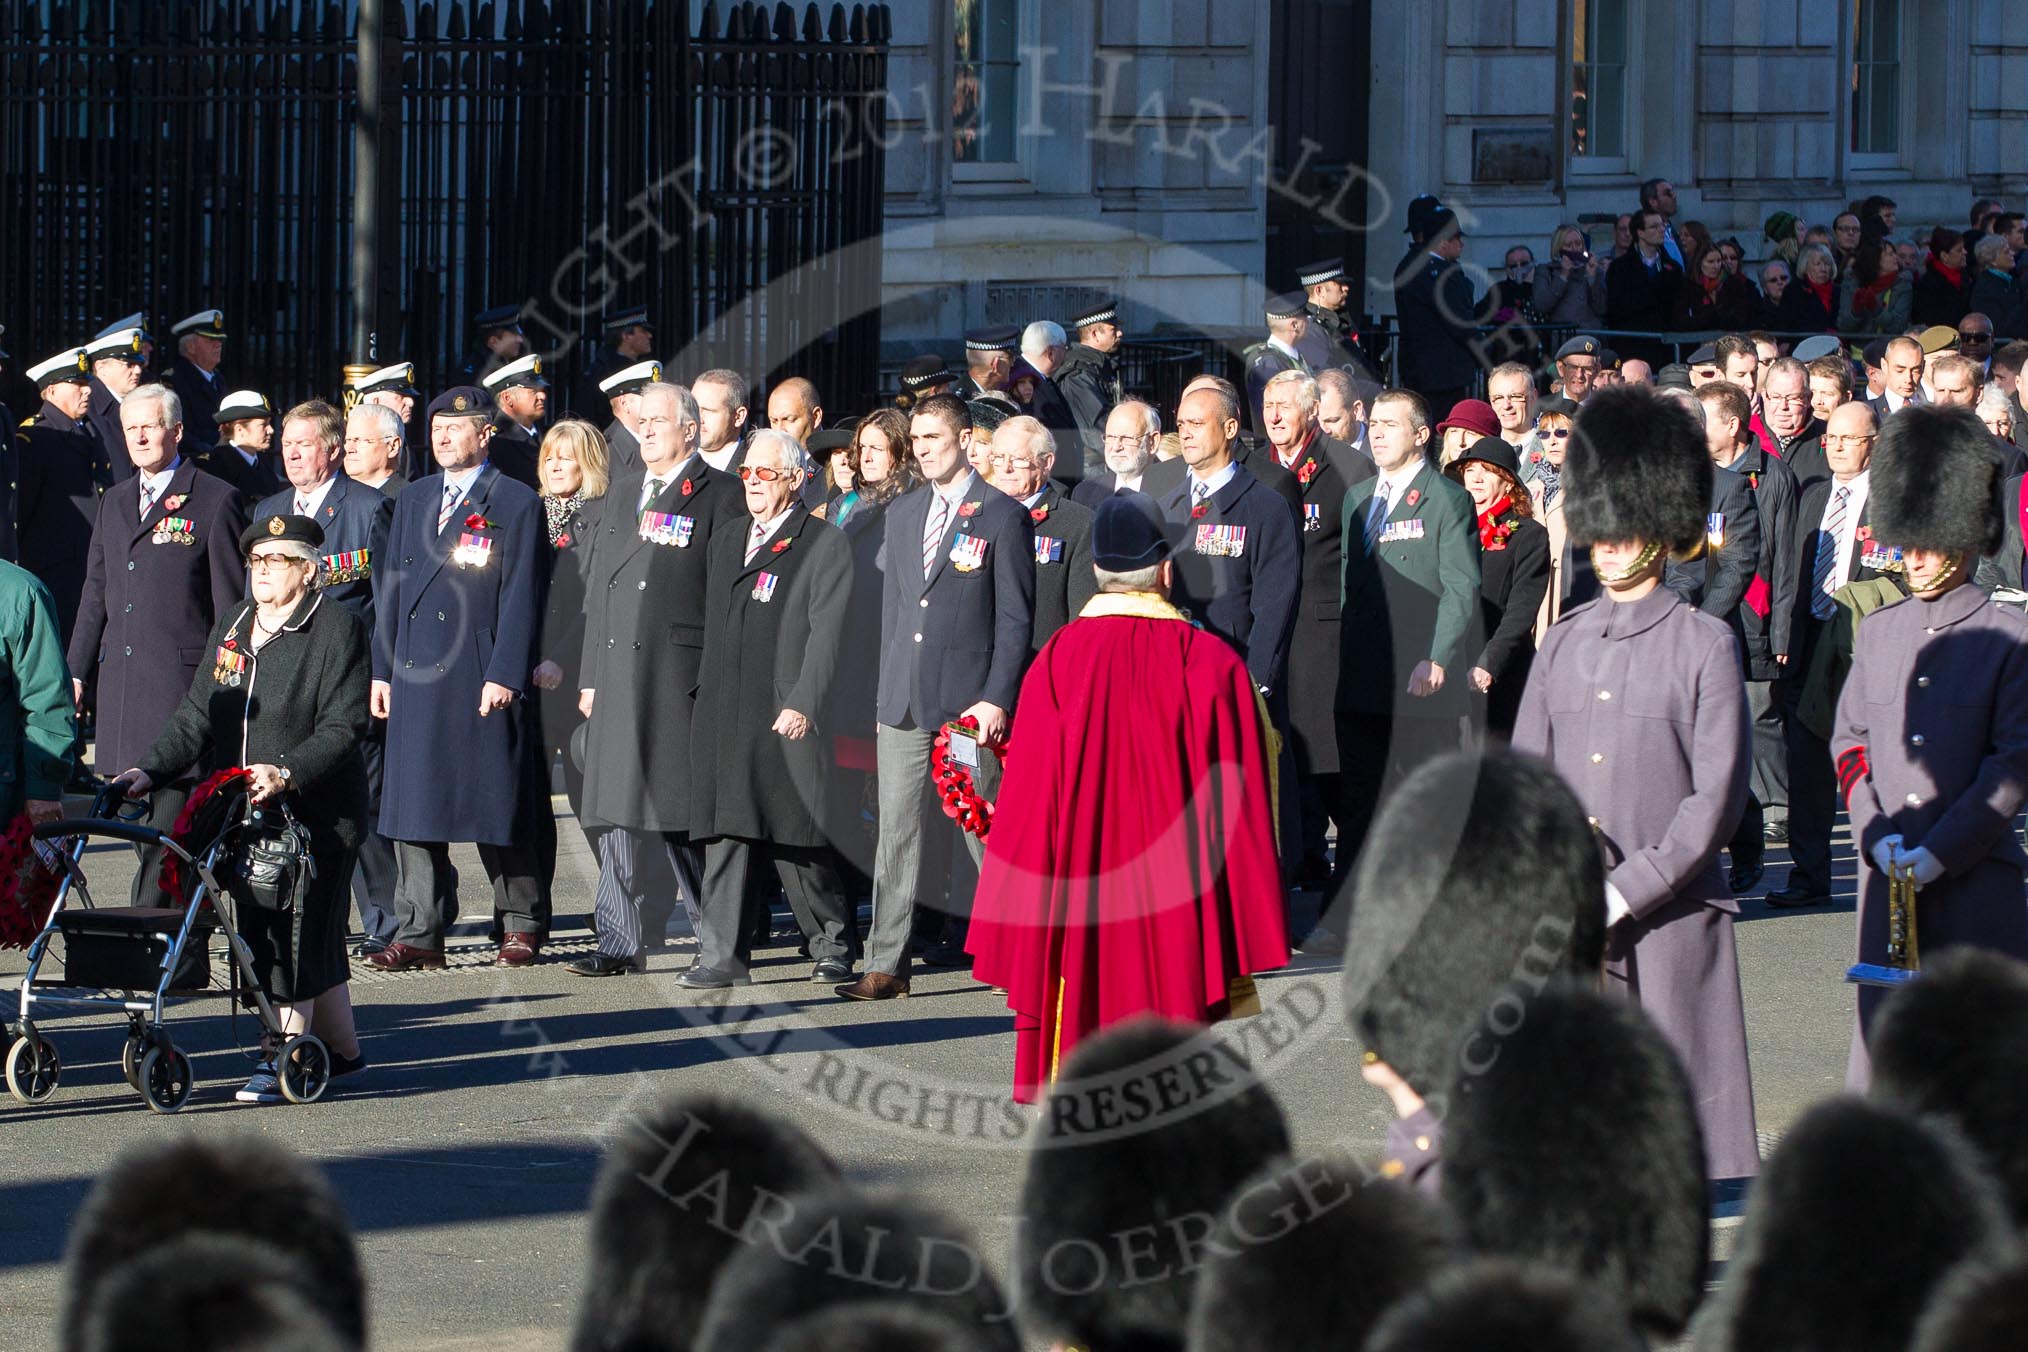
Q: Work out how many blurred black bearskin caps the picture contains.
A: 13